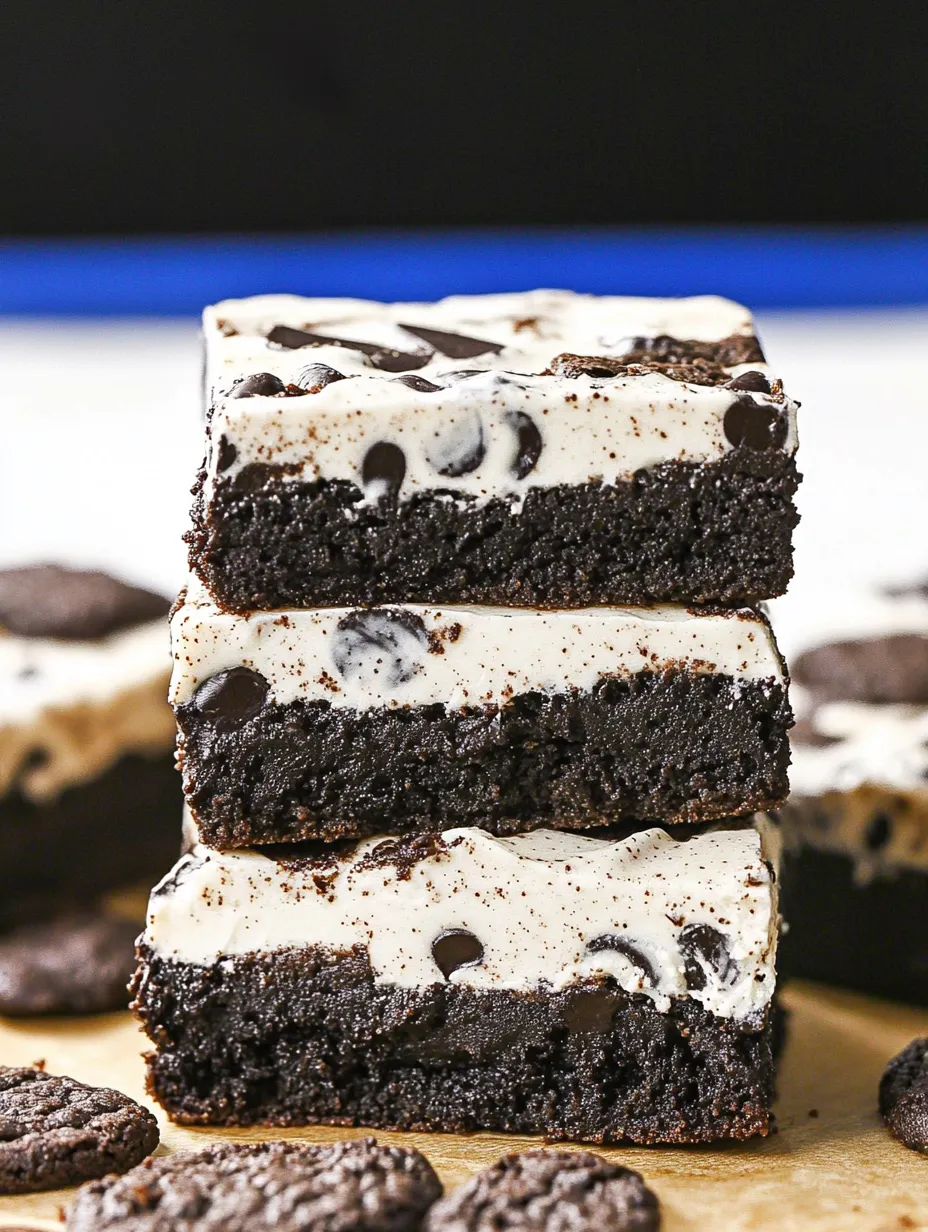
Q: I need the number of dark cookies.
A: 7